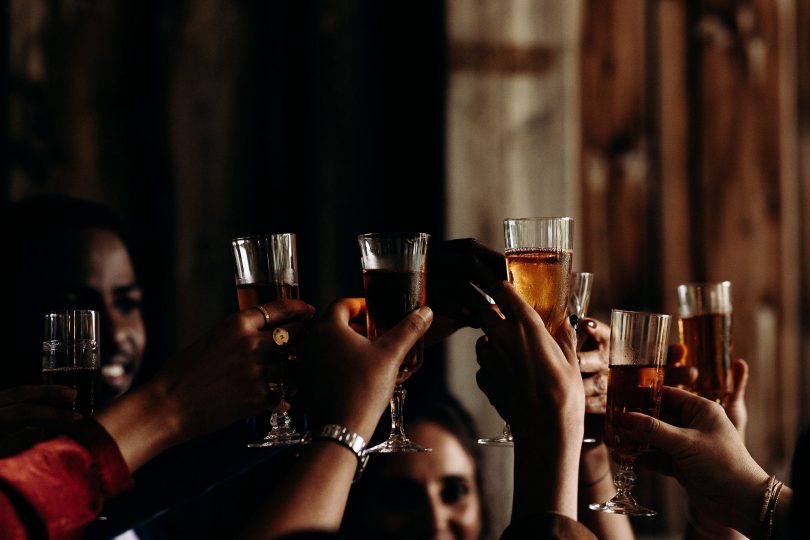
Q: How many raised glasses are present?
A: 7